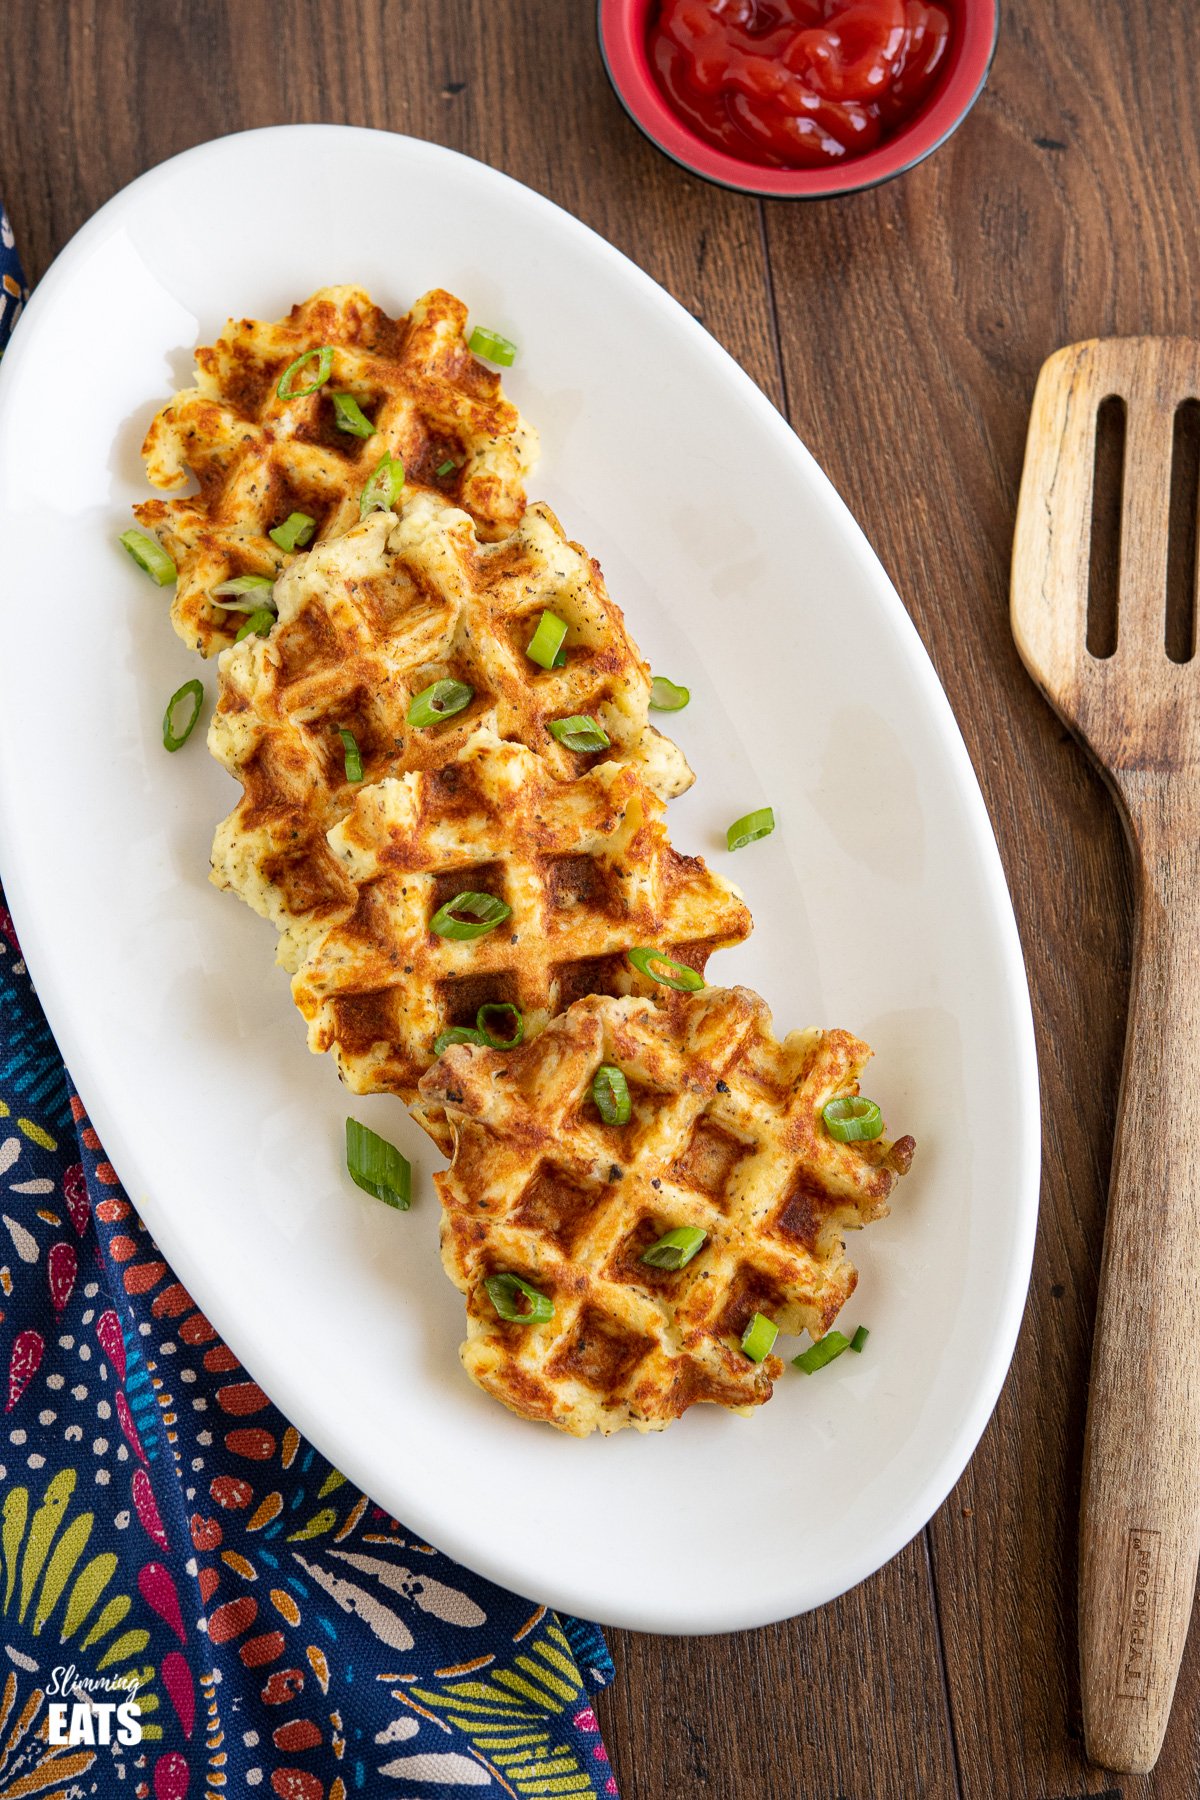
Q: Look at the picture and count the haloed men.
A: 0